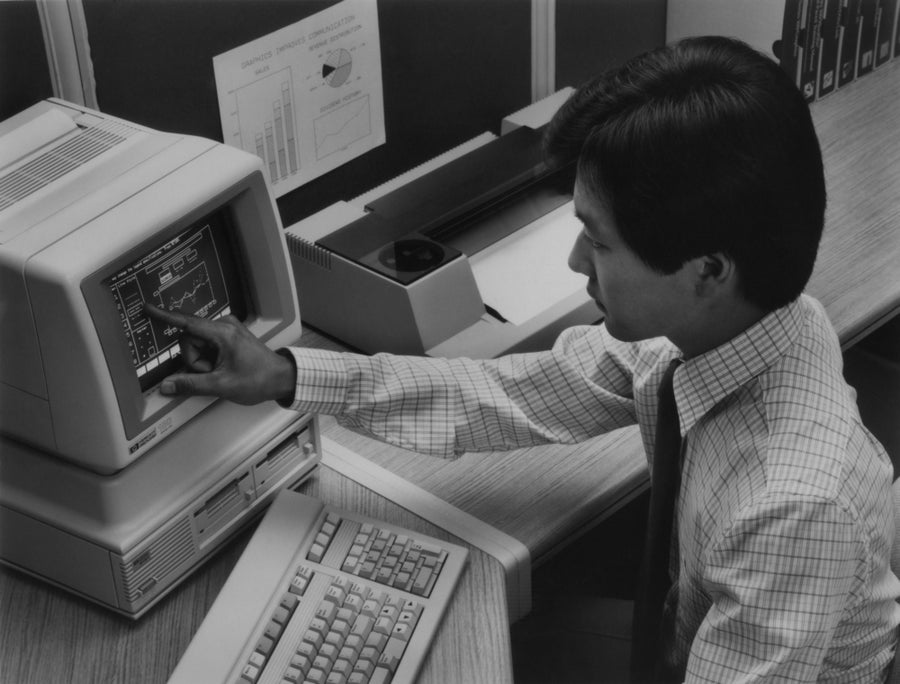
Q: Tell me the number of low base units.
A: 1